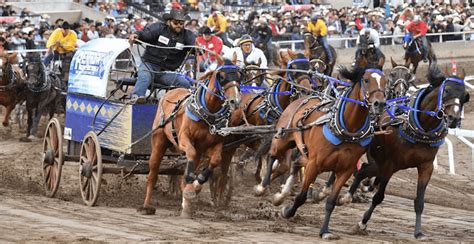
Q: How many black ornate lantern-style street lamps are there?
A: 0